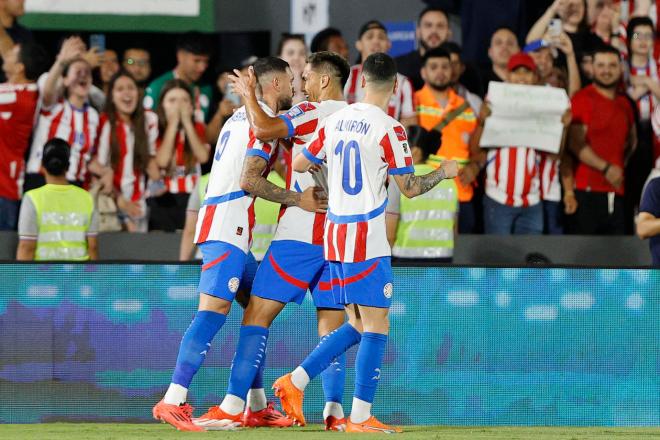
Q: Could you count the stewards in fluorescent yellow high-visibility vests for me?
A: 3